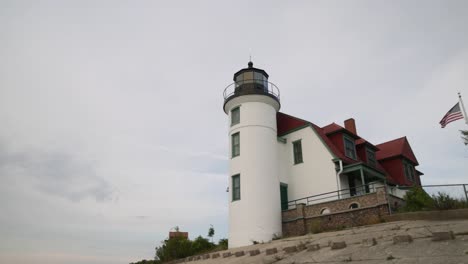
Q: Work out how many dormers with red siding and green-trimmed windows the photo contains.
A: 3